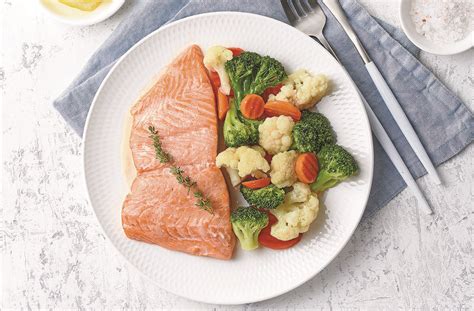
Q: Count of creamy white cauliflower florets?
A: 6